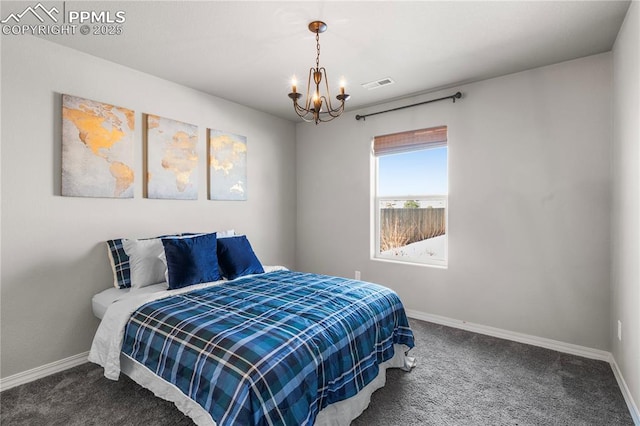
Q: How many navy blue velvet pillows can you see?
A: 2